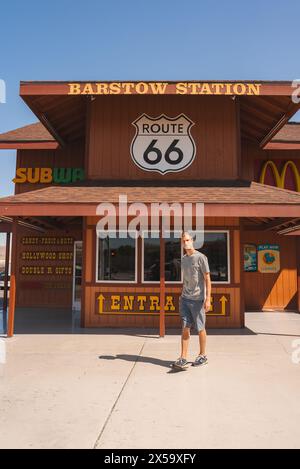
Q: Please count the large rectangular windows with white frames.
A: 3